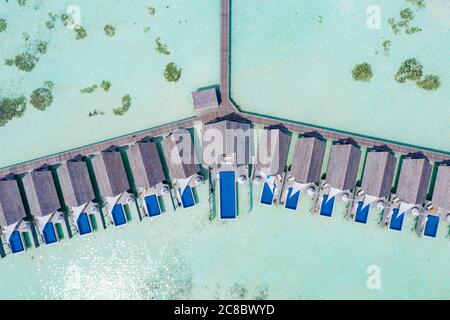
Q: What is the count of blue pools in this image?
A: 13